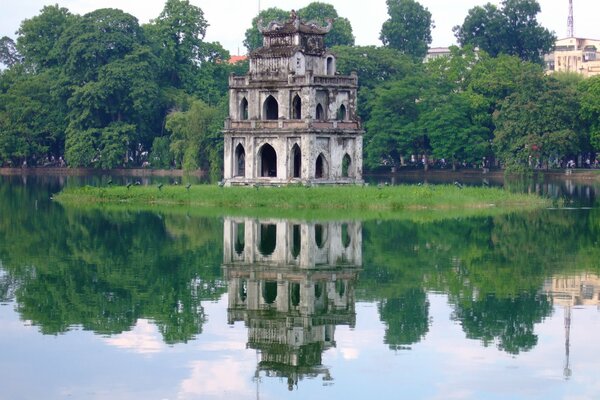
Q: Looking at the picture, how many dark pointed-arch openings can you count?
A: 10